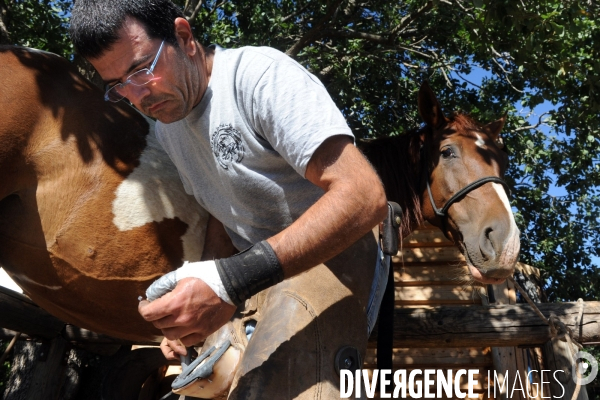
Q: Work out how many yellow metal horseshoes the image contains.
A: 0